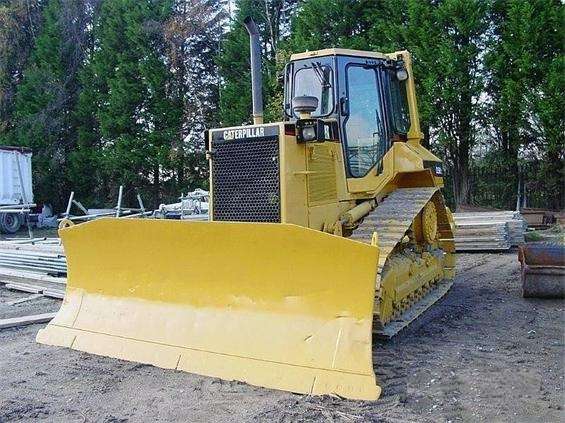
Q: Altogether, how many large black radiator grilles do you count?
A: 1